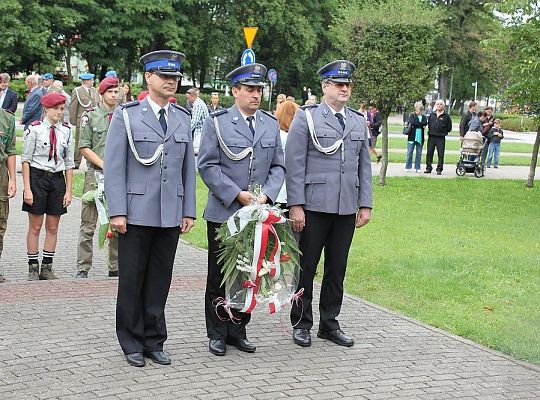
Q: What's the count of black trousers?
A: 4